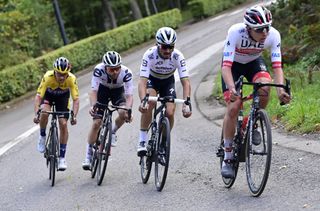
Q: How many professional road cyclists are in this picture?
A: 4